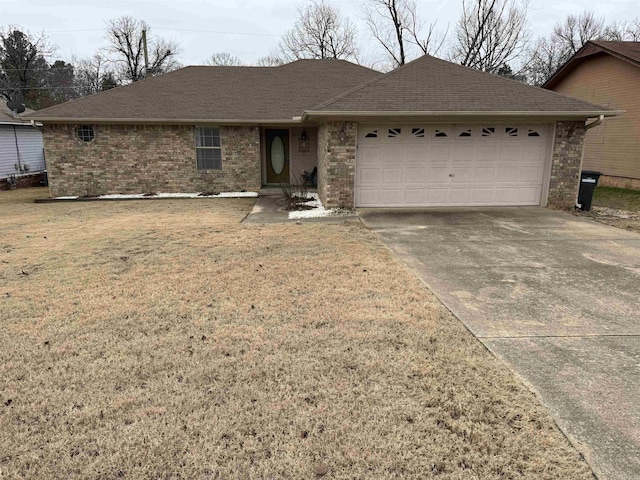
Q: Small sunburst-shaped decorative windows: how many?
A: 8